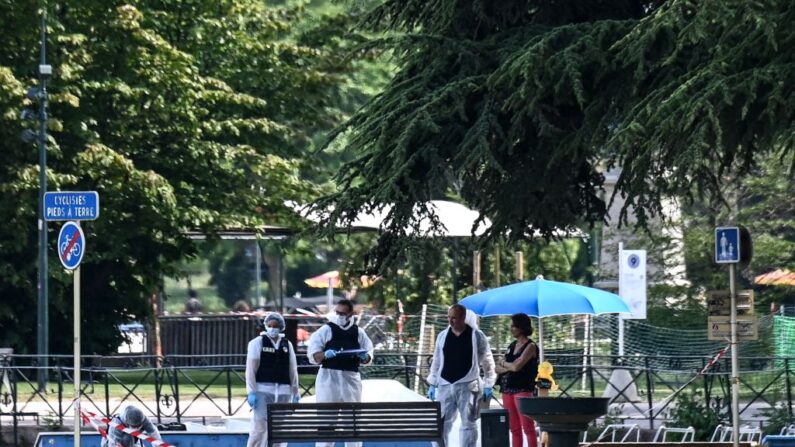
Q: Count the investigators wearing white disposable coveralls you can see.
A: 4